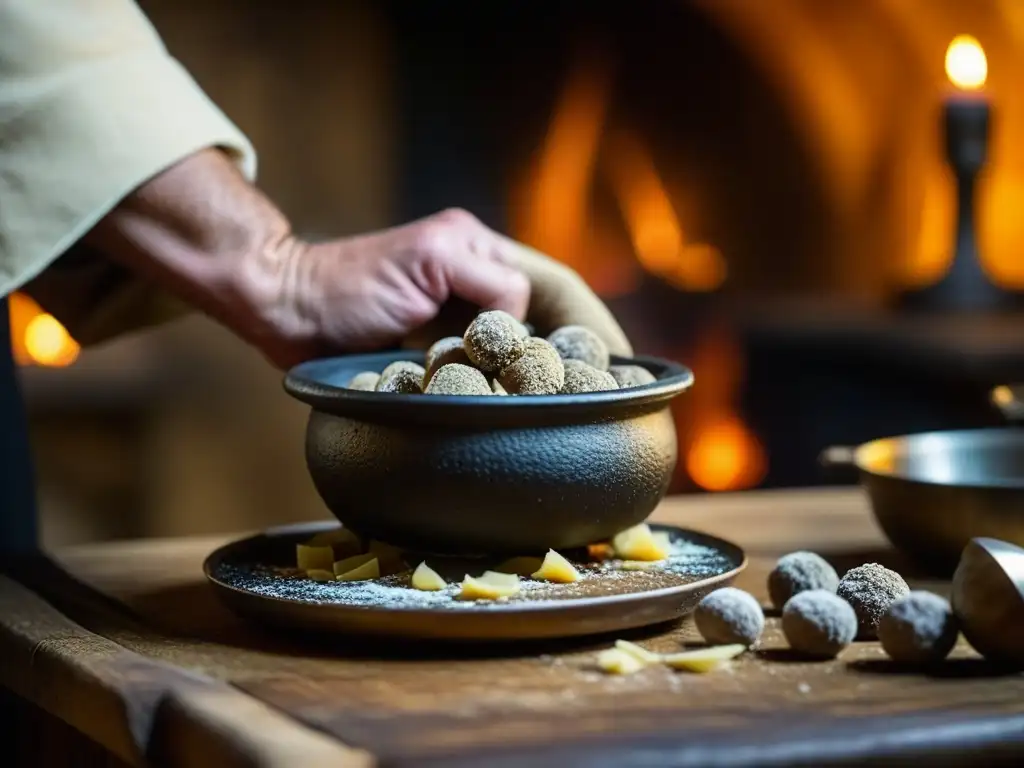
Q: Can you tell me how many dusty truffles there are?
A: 14